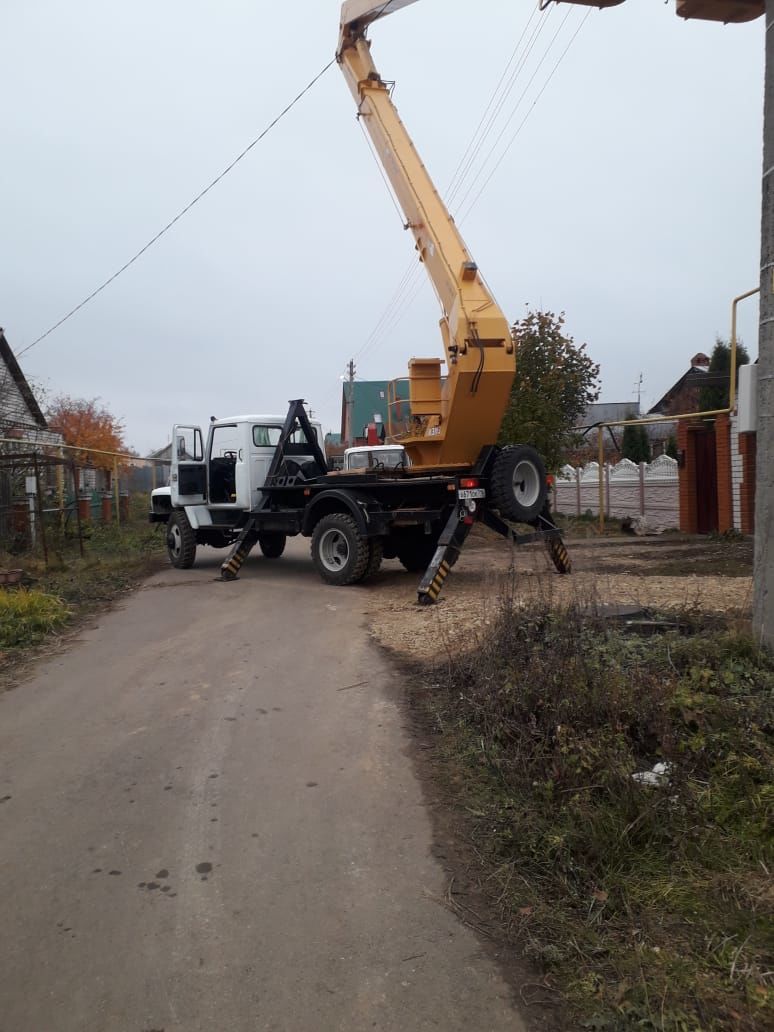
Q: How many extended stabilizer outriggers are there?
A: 3